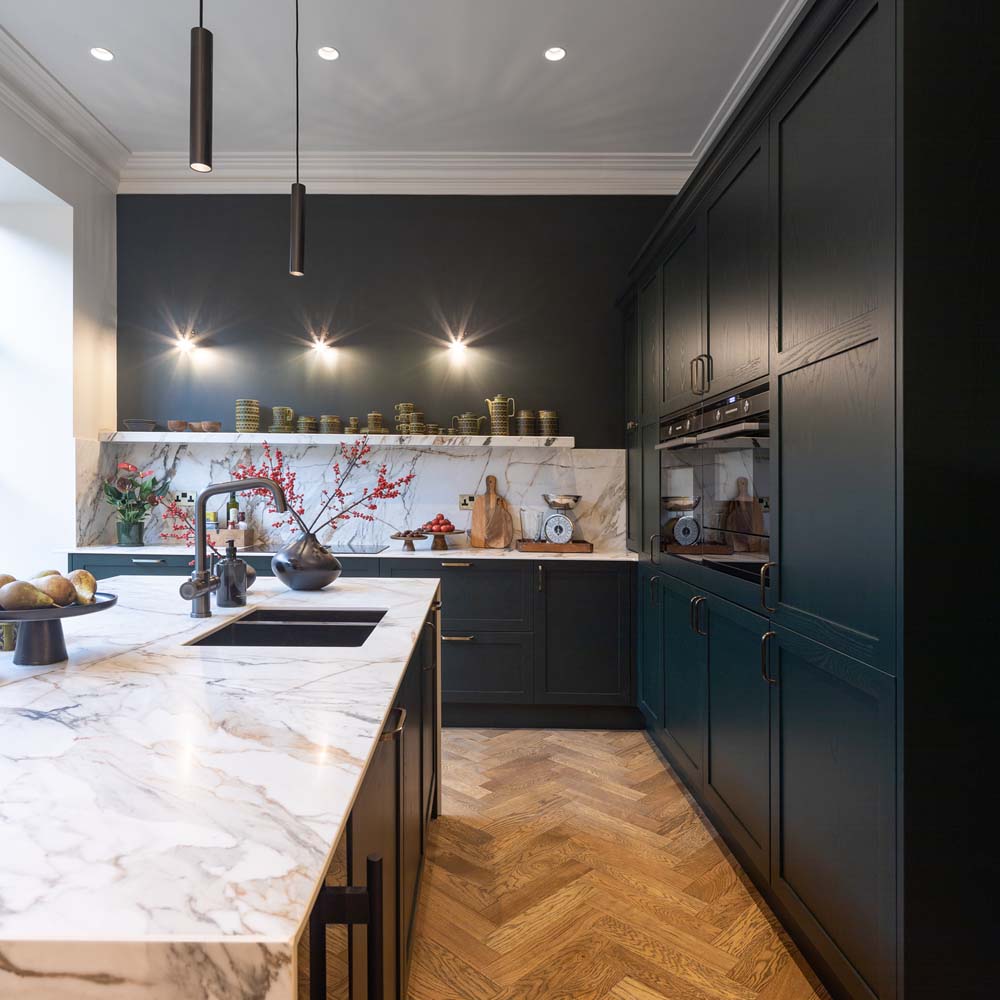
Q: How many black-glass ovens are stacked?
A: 2